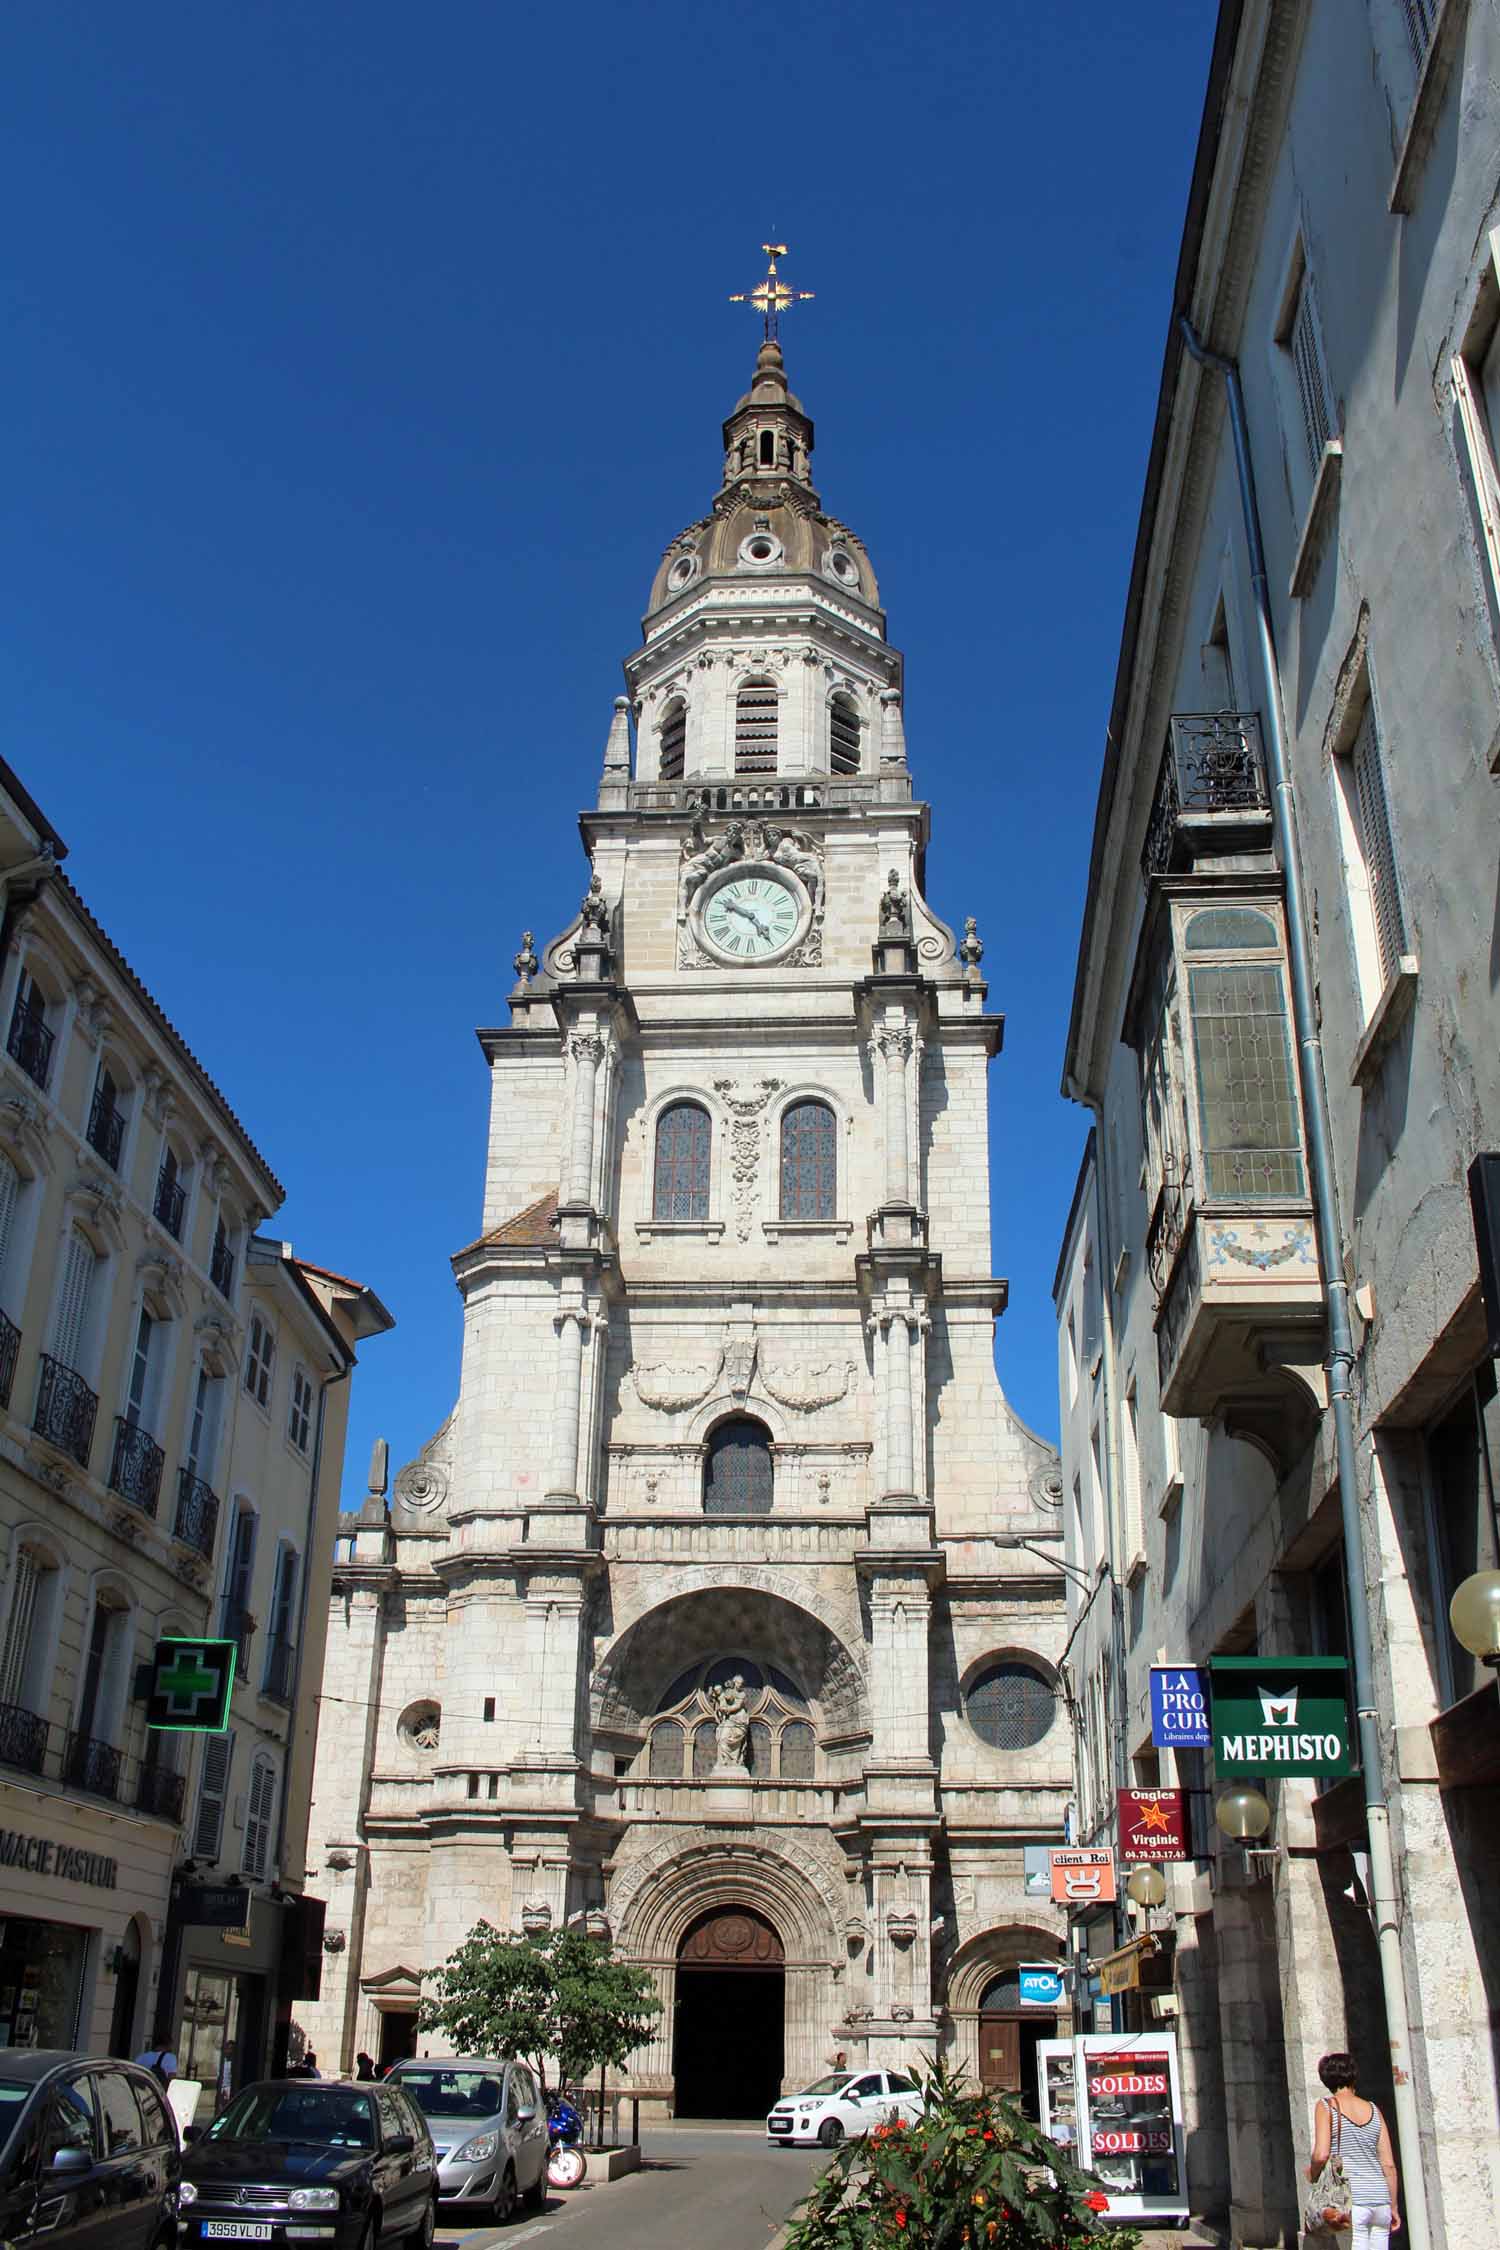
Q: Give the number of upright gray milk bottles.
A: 0